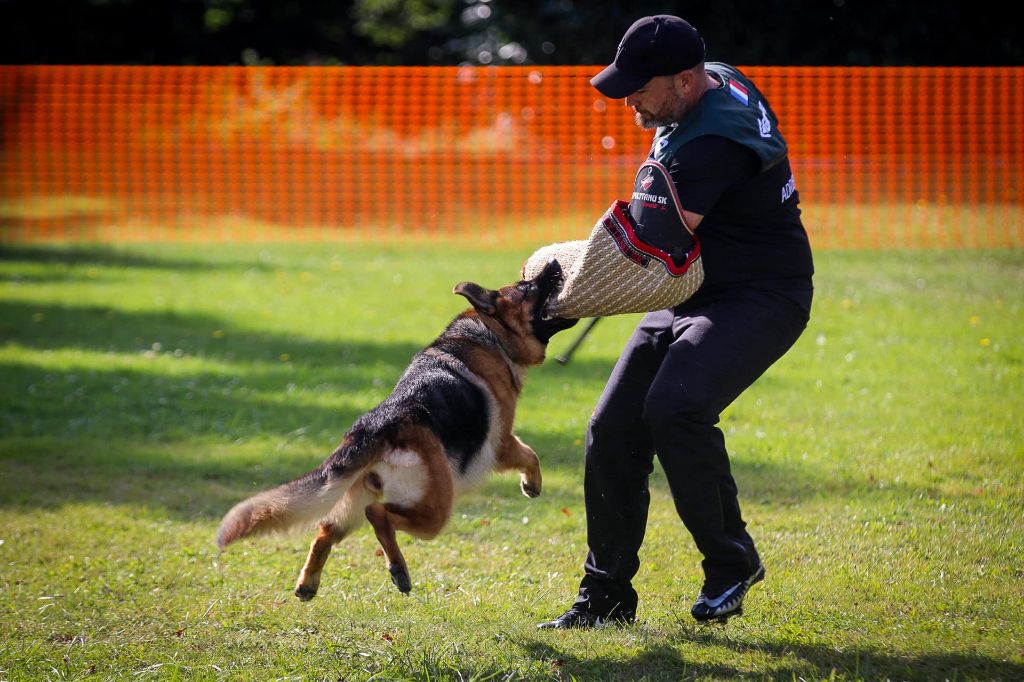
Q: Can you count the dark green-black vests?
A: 1